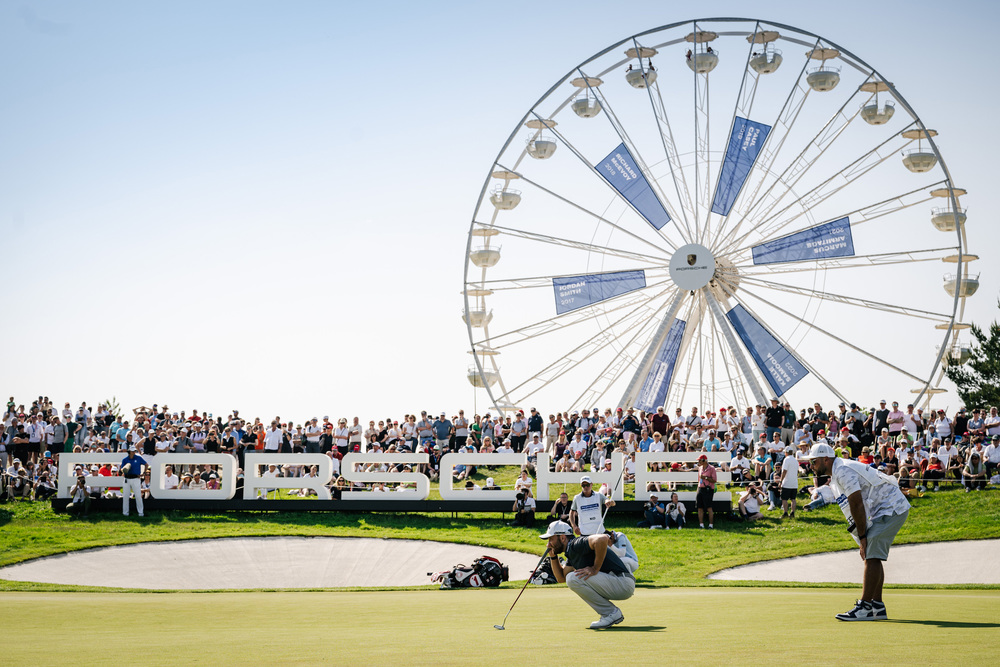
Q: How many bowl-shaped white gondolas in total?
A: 15